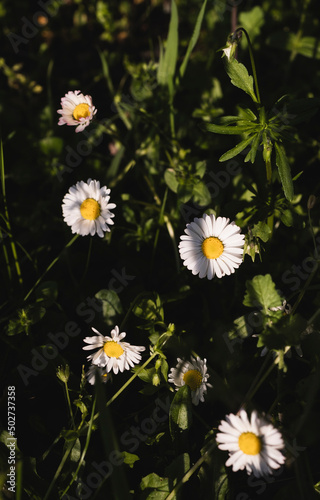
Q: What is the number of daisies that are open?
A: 6